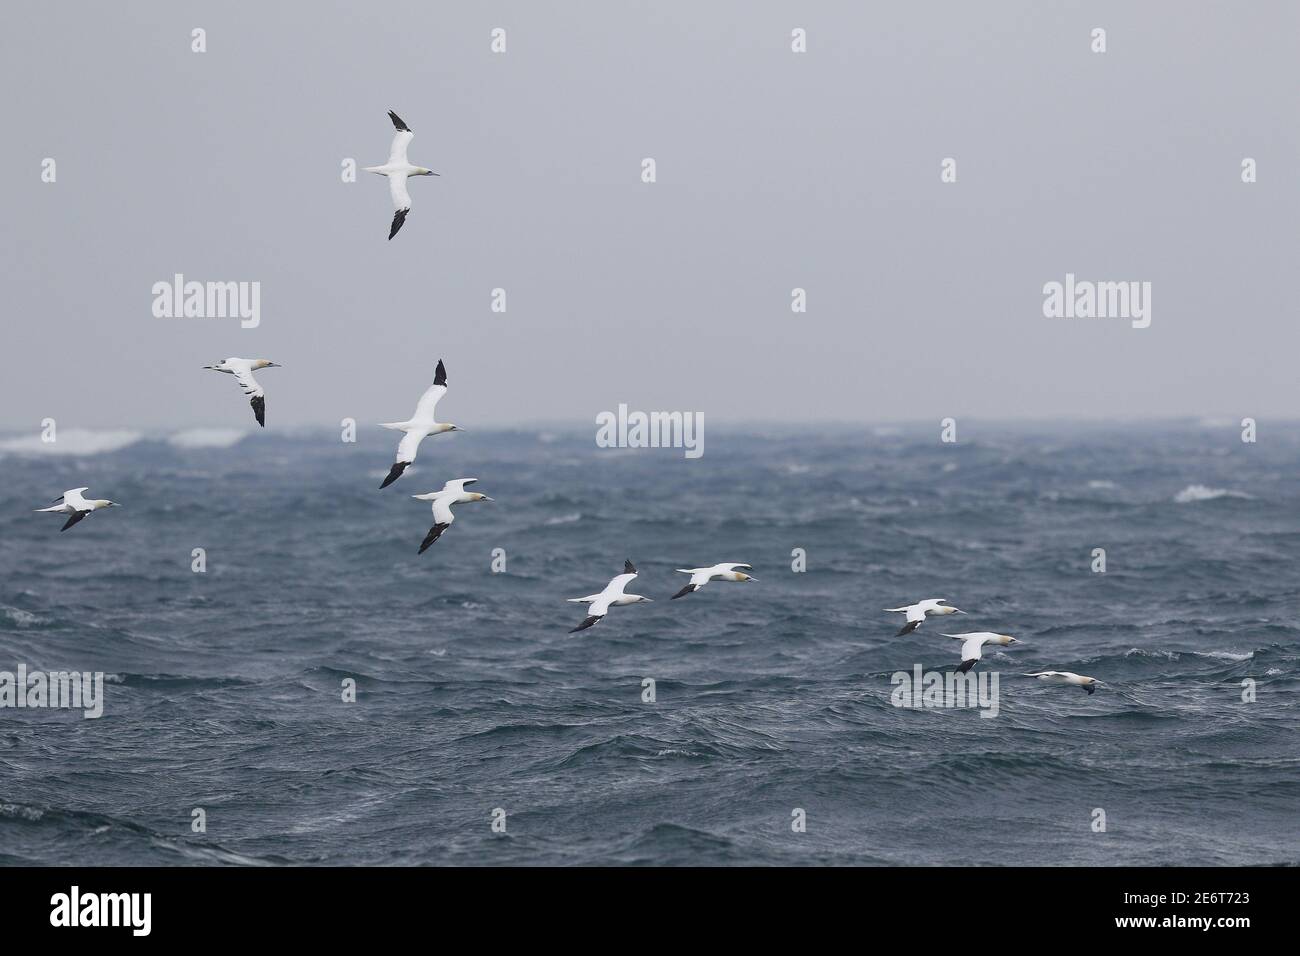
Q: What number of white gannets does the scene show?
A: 10